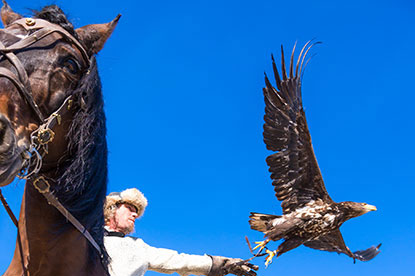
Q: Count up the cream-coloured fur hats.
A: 1